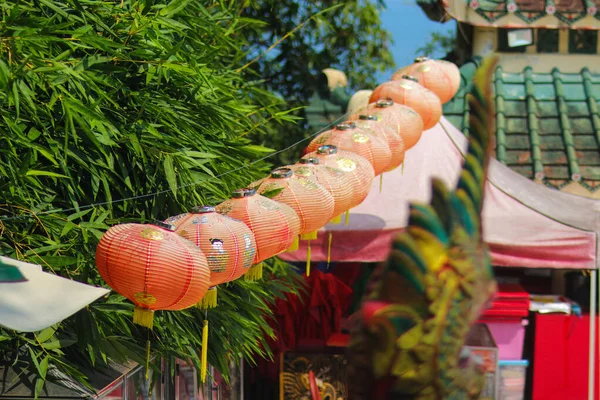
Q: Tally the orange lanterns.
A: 11